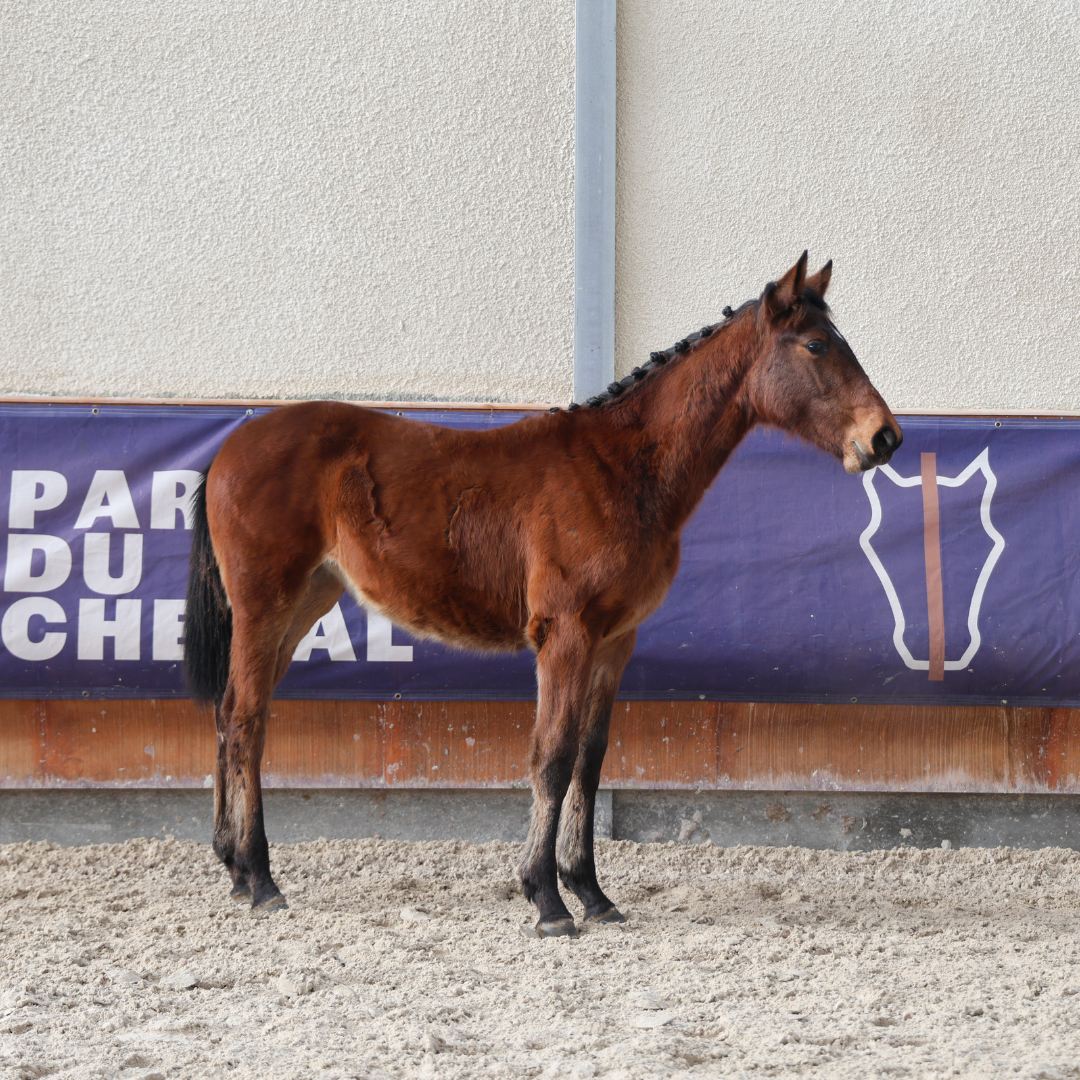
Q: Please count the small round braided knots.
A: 9